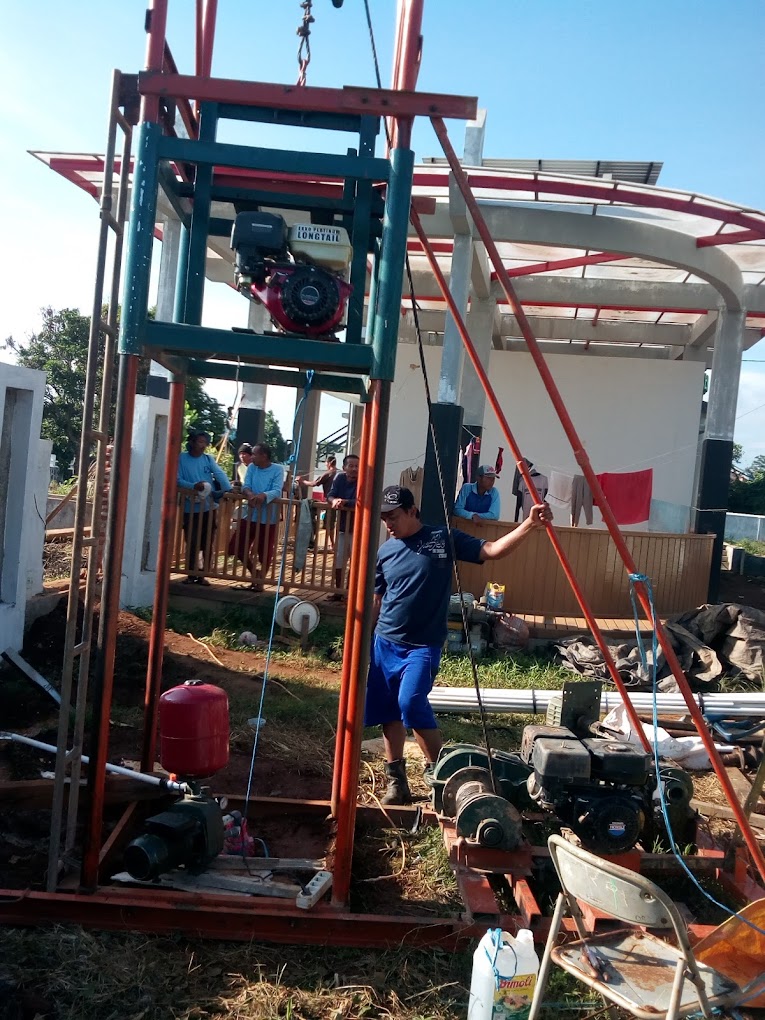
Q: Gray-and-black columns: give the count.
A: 5